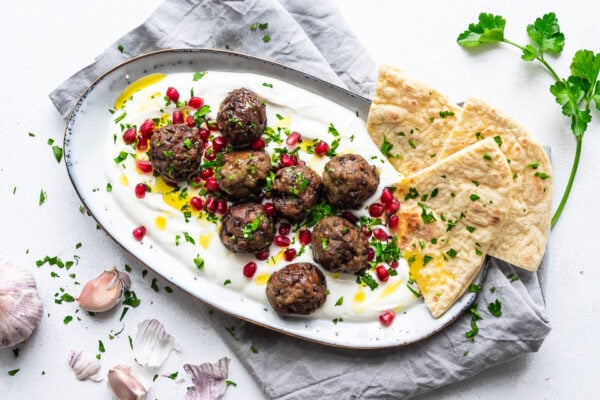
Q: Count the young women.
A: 0